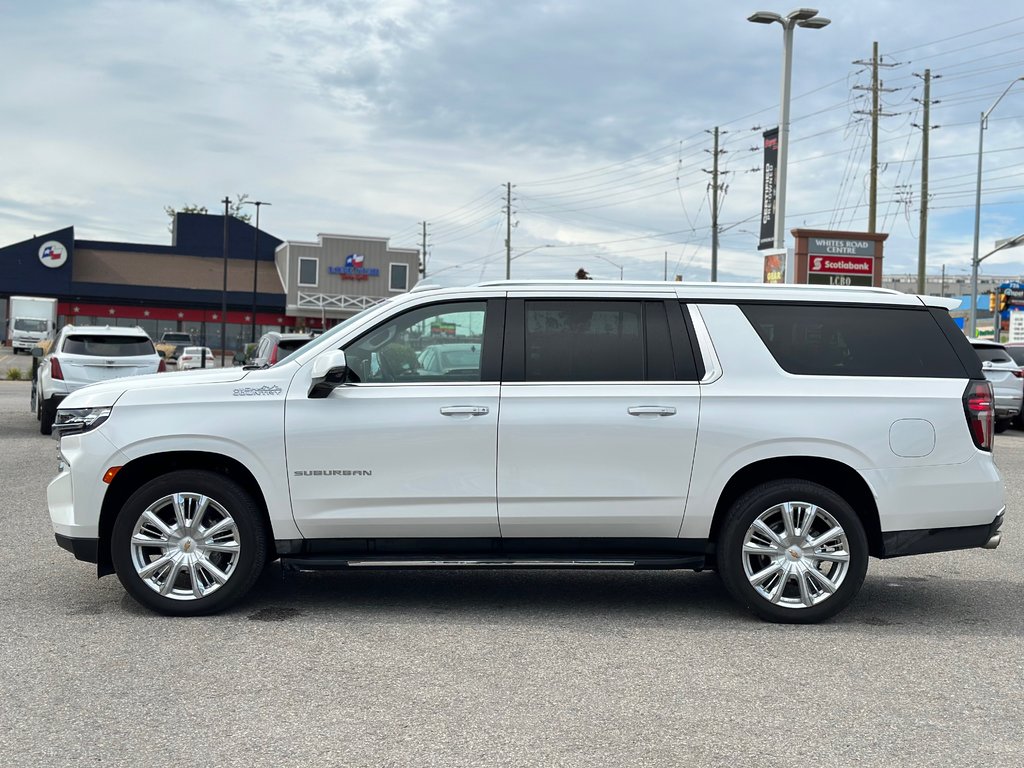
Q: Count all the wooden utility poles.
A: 5